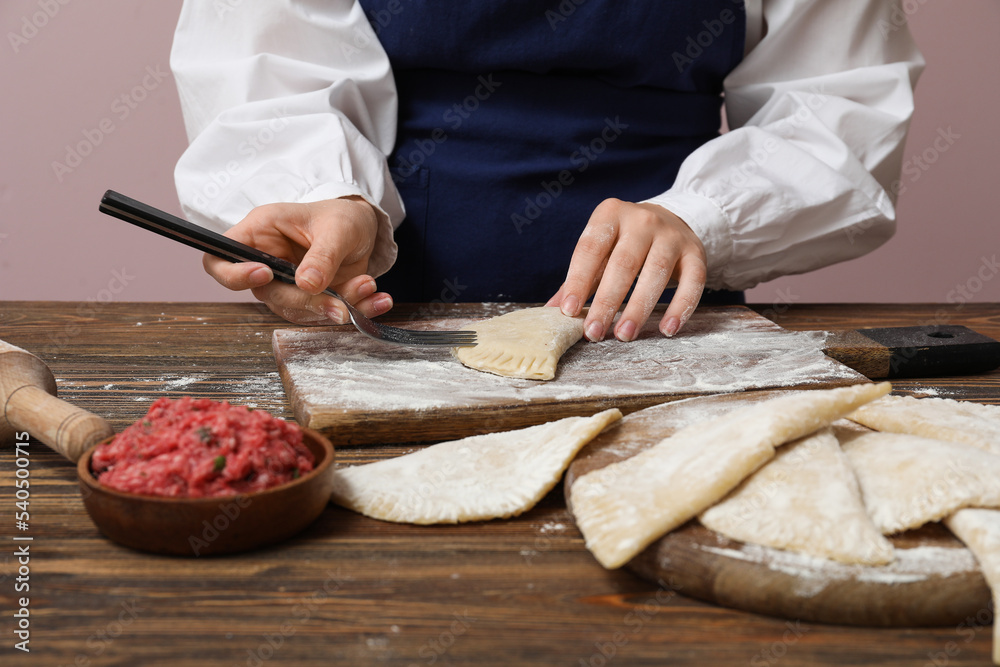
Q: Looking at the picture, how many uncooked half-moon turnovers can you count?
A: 7